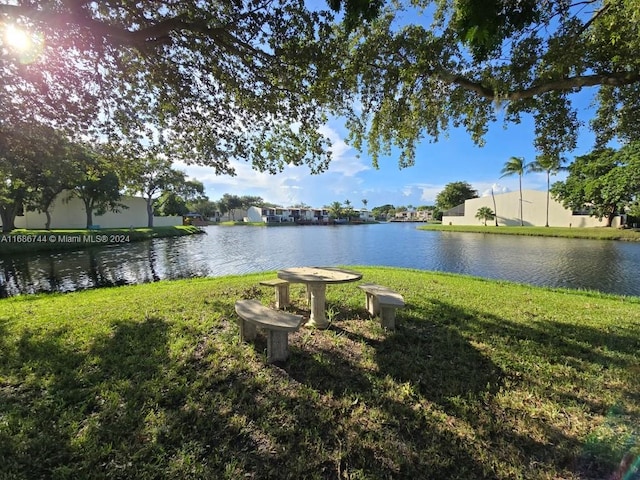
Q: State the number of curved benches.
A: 3